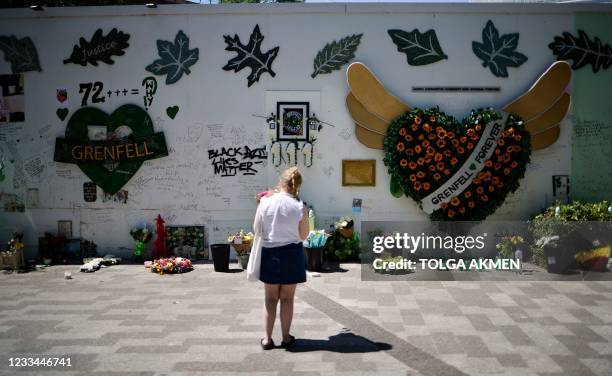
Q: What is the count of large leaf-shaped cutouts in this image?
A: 8